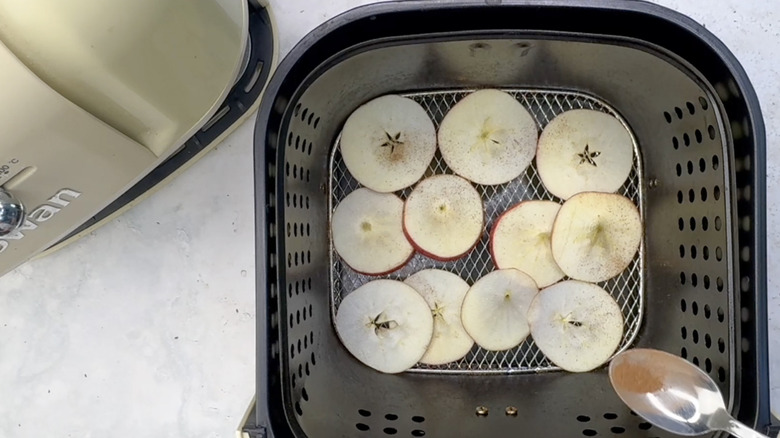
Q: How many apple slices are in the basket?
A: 11